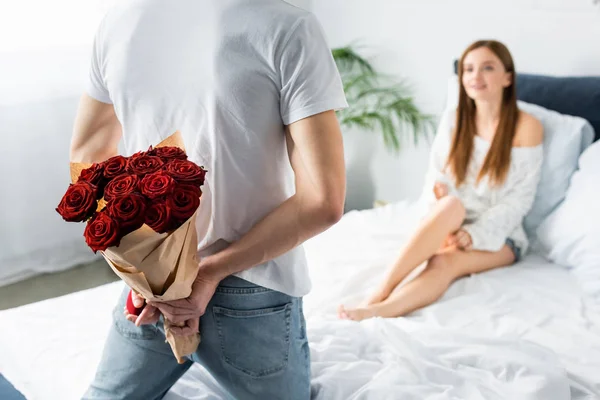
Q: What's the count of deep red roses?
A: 12